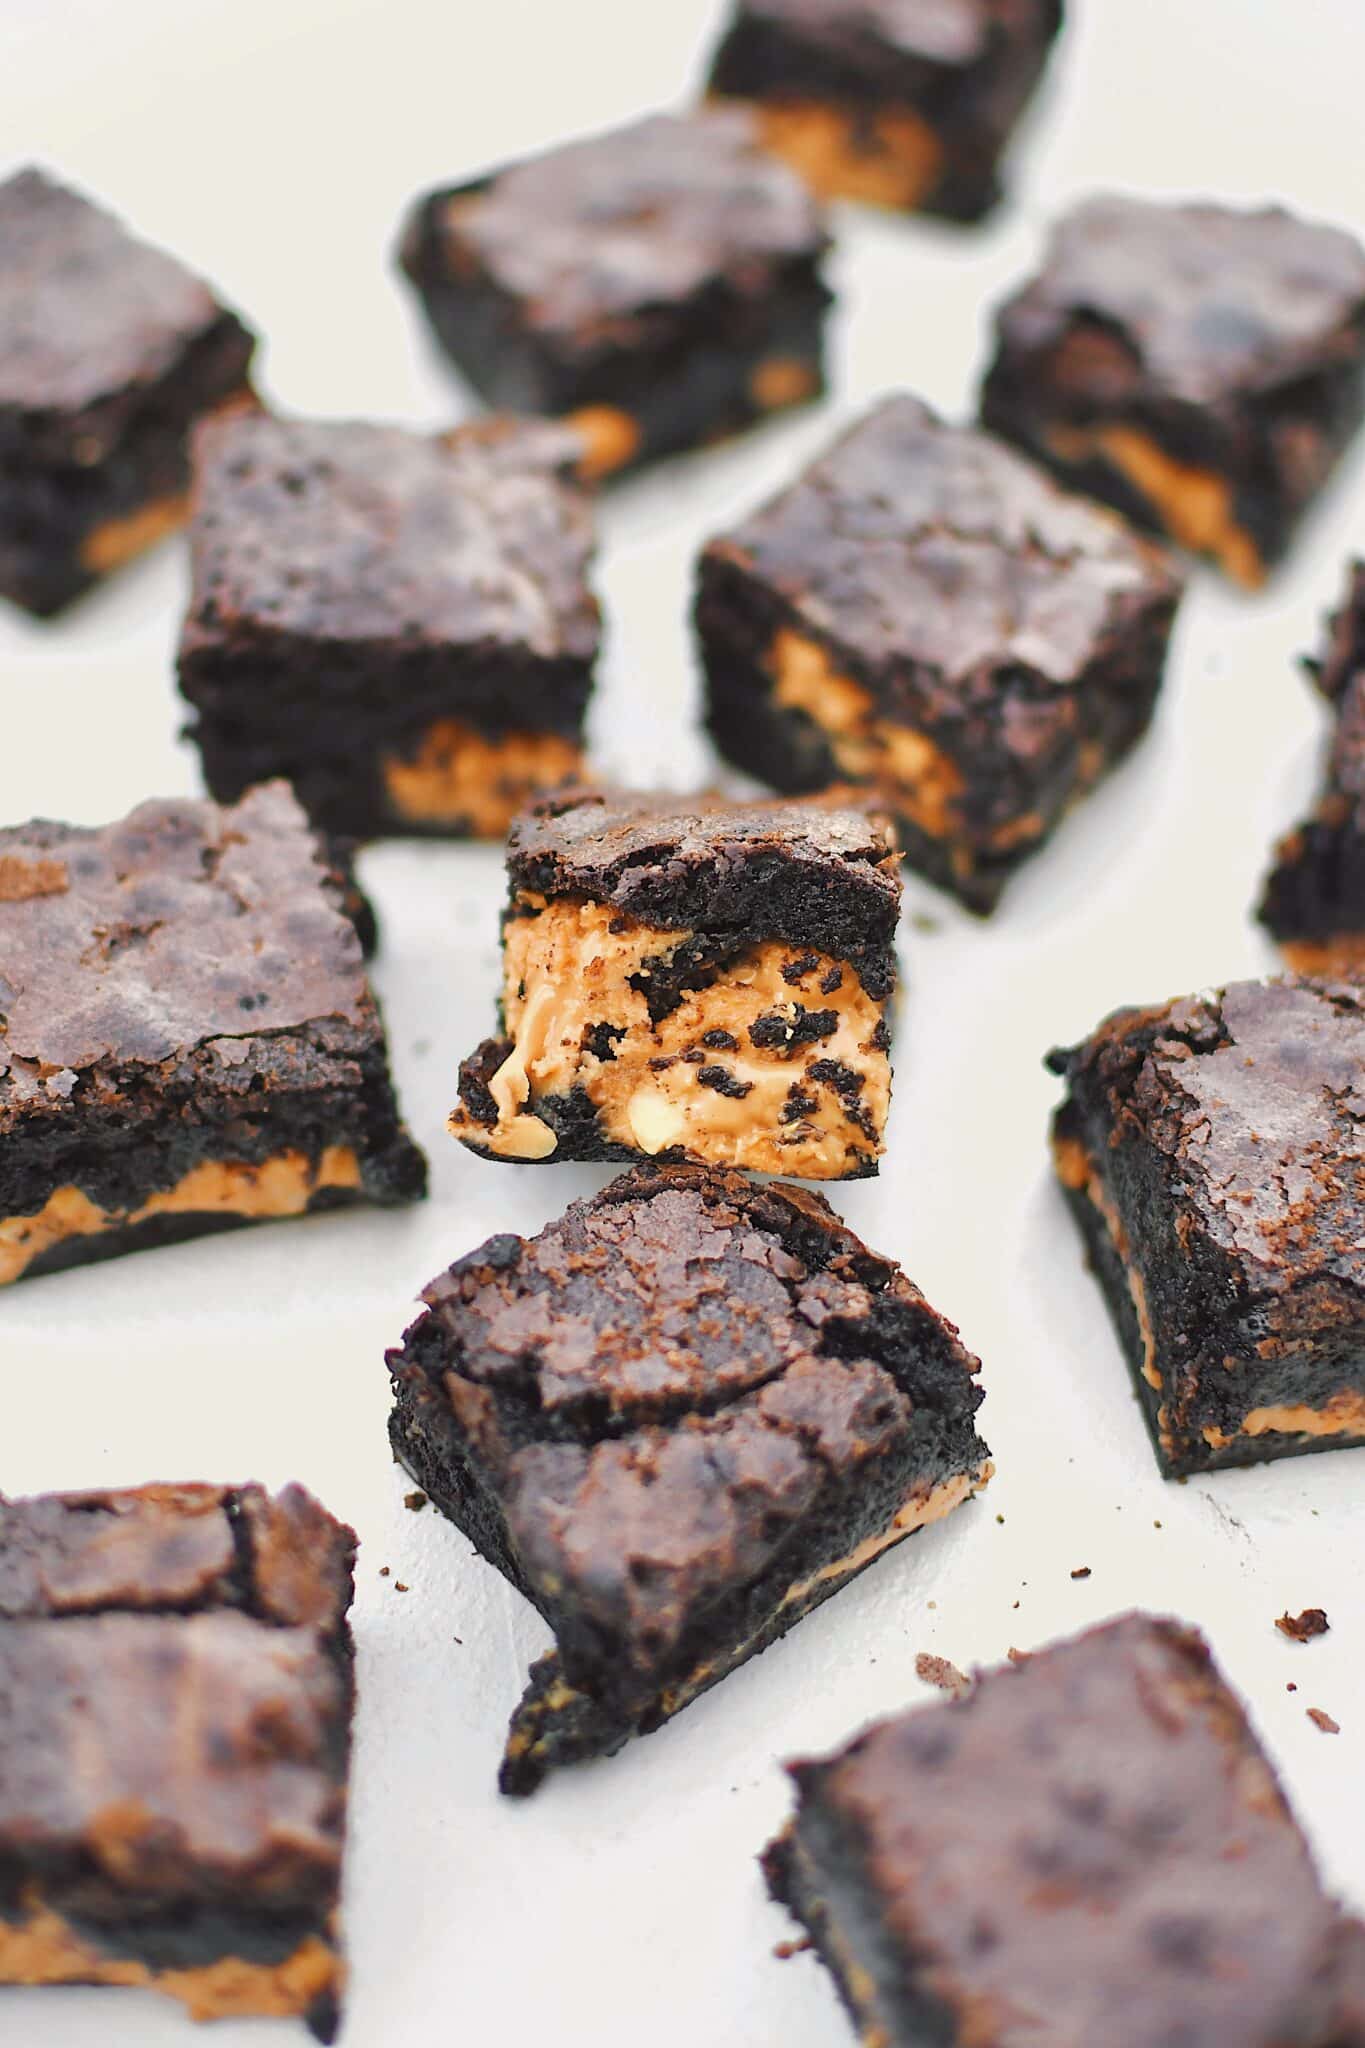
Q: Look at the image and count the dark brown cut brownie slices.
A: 13